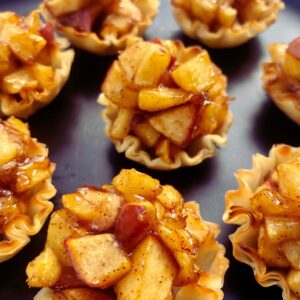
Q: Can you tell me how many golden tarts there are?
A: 8